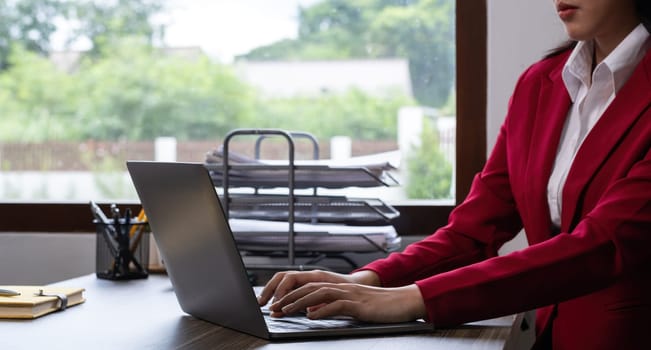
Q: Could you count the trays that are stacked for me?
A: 3